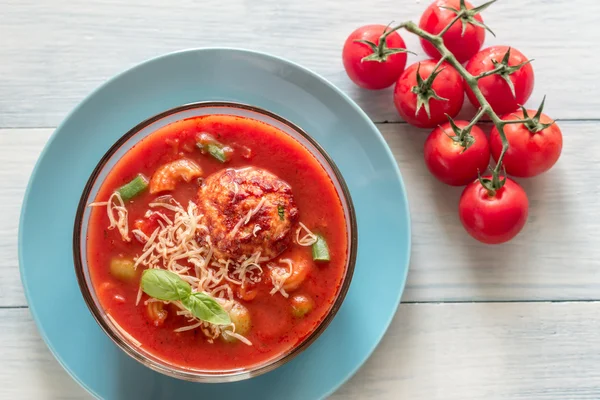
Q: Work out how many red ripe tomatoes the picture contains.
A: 7